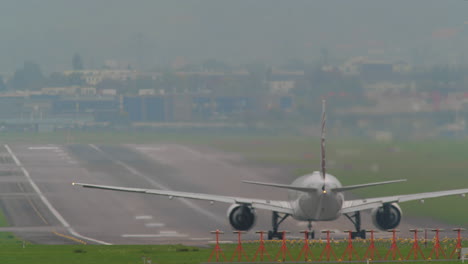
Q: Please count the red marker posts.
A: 12